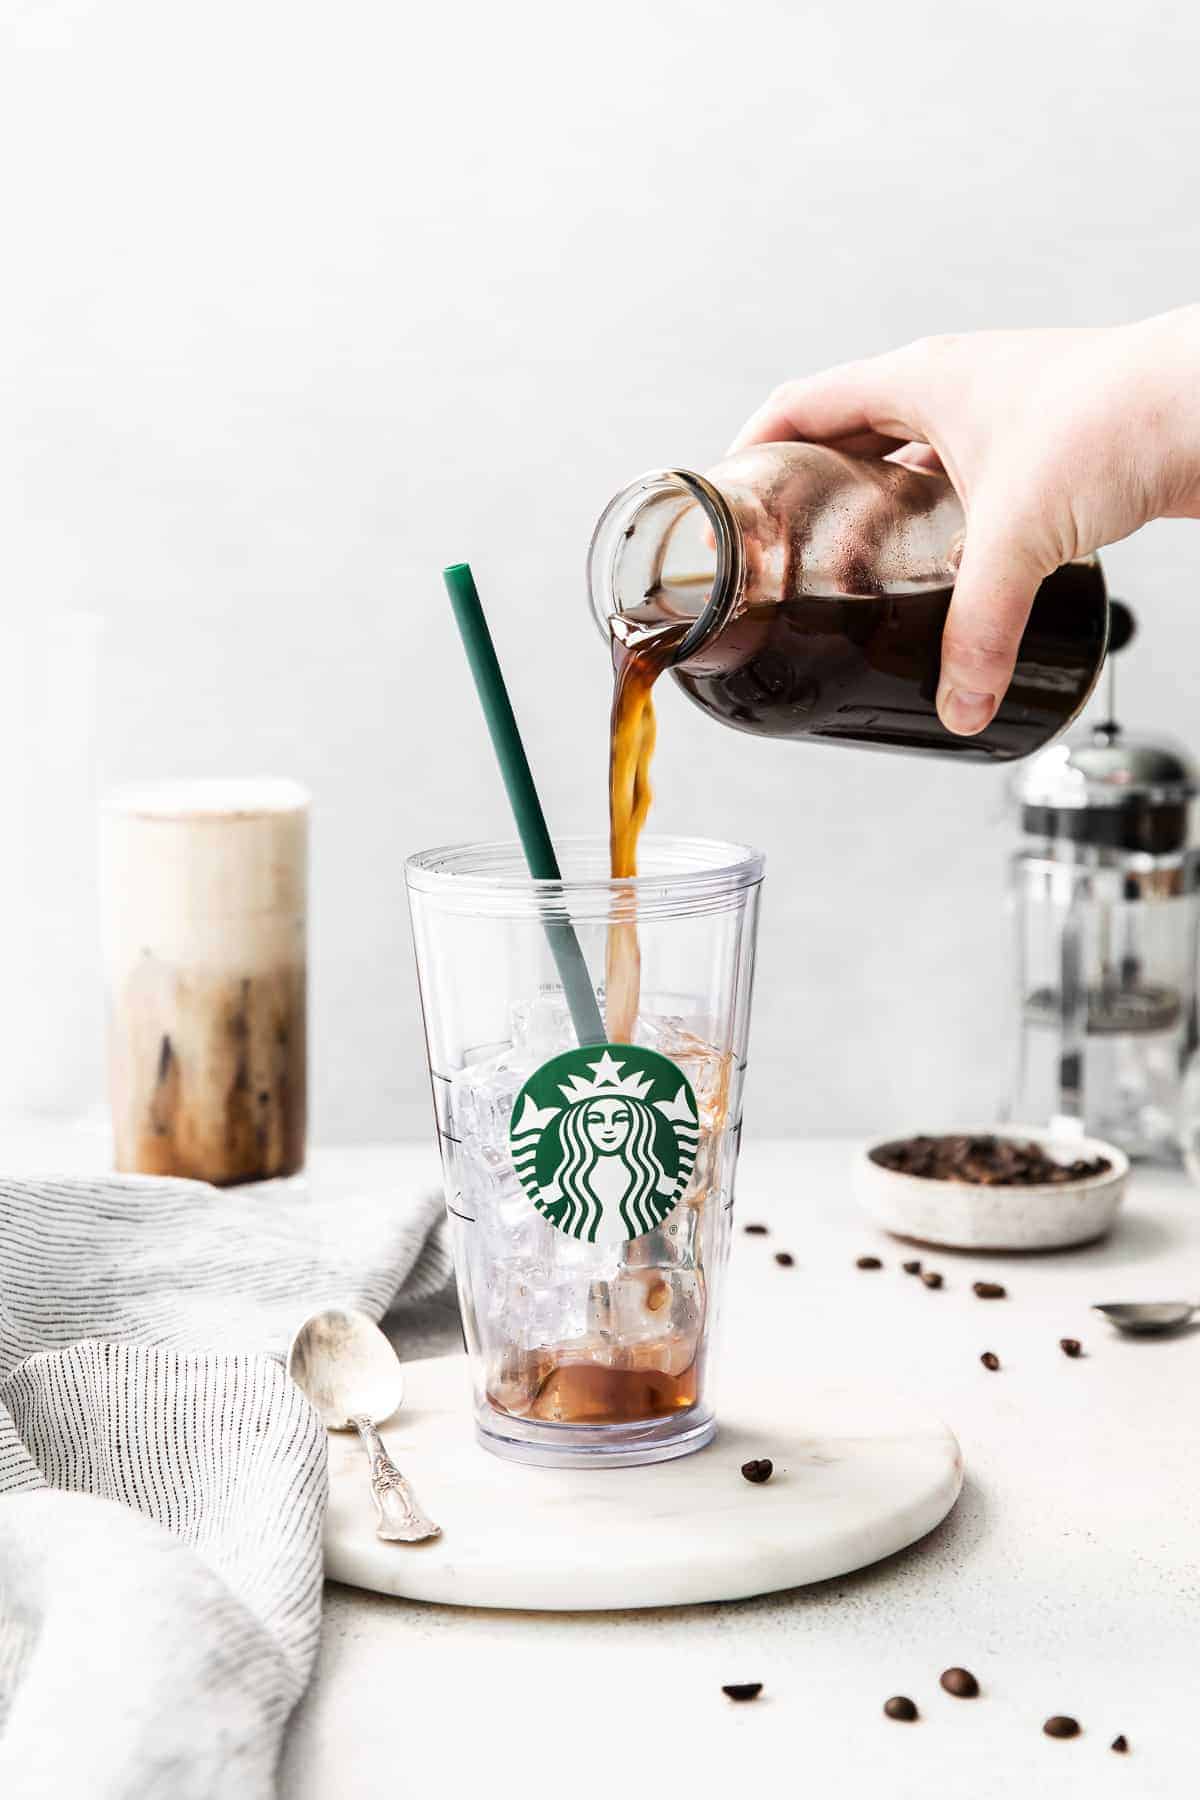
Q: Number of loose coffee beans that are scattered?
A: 14